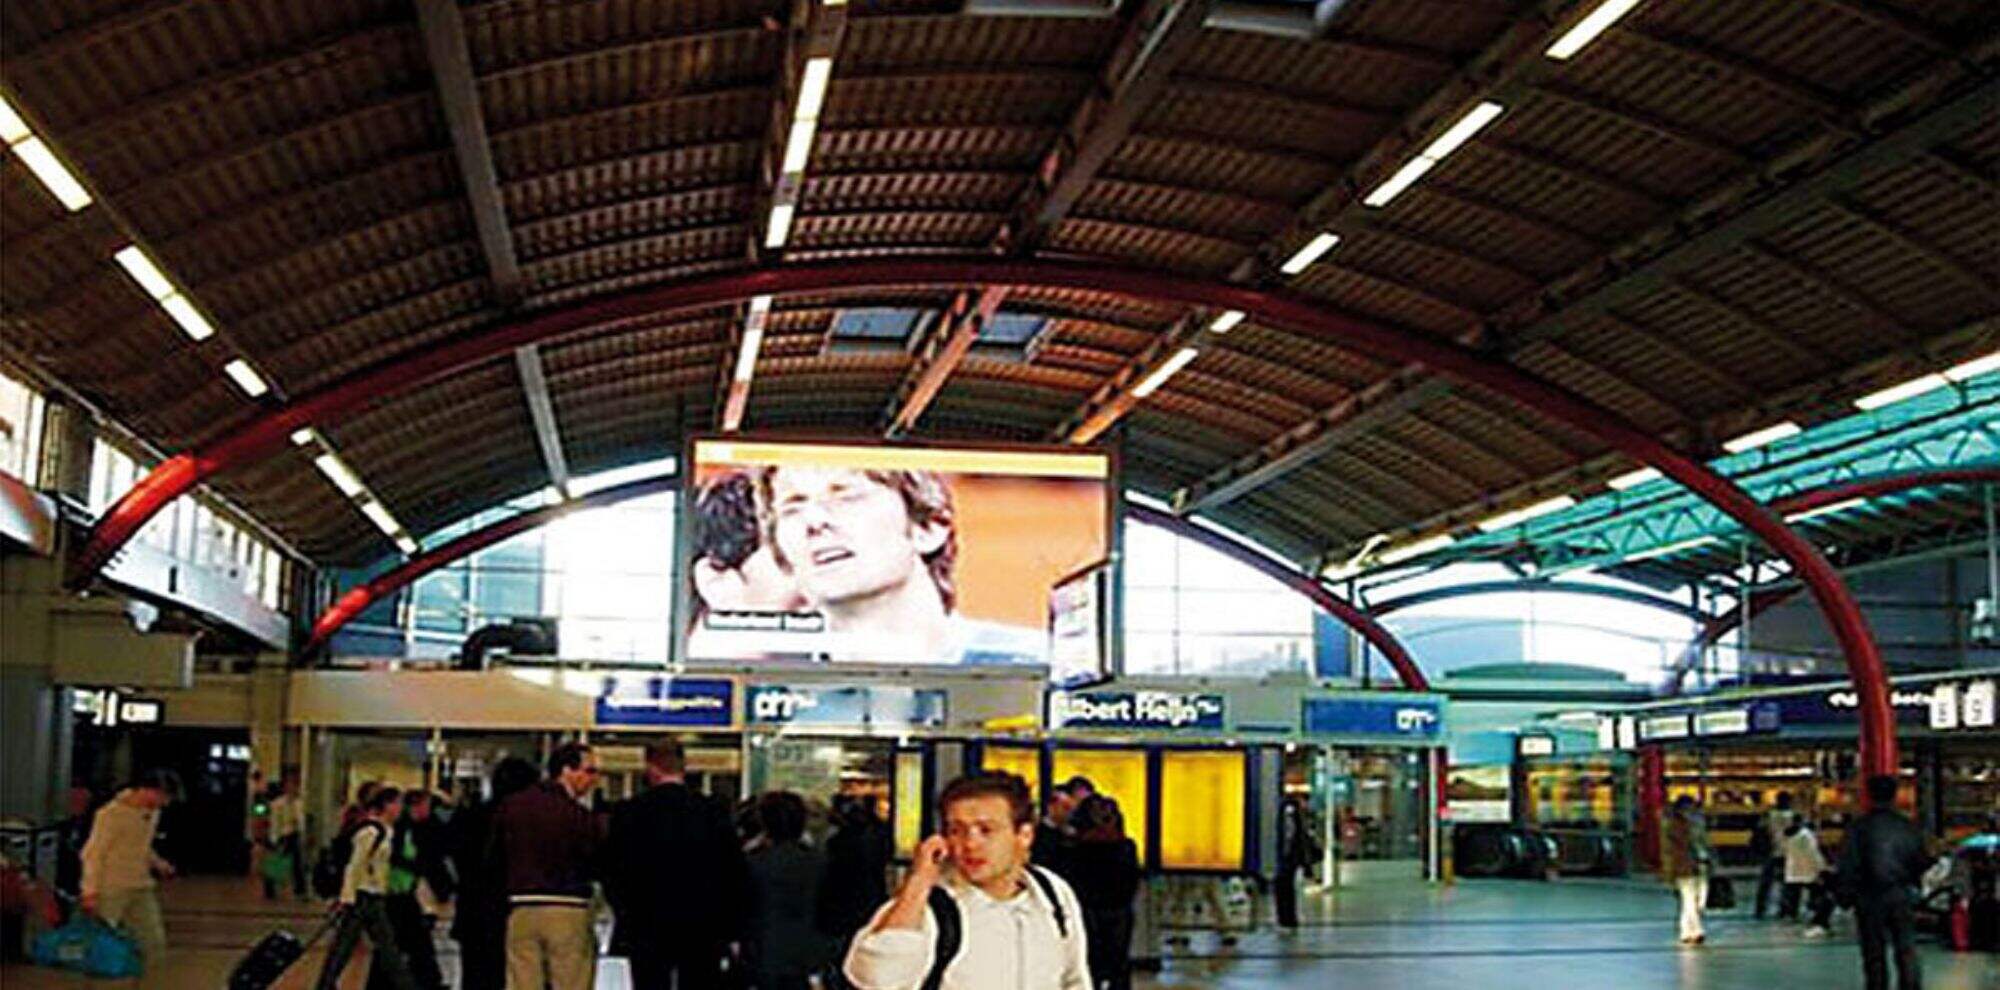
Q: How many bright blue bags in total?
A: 1